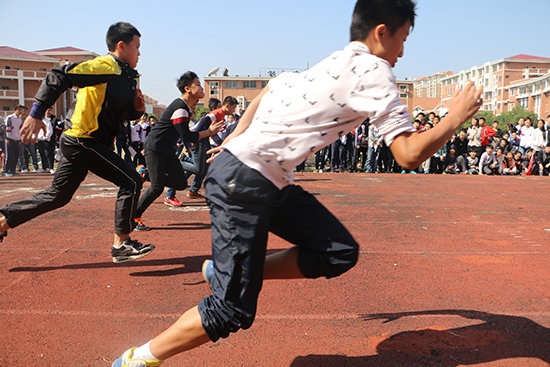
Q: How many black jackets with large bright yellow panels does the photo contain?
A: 1